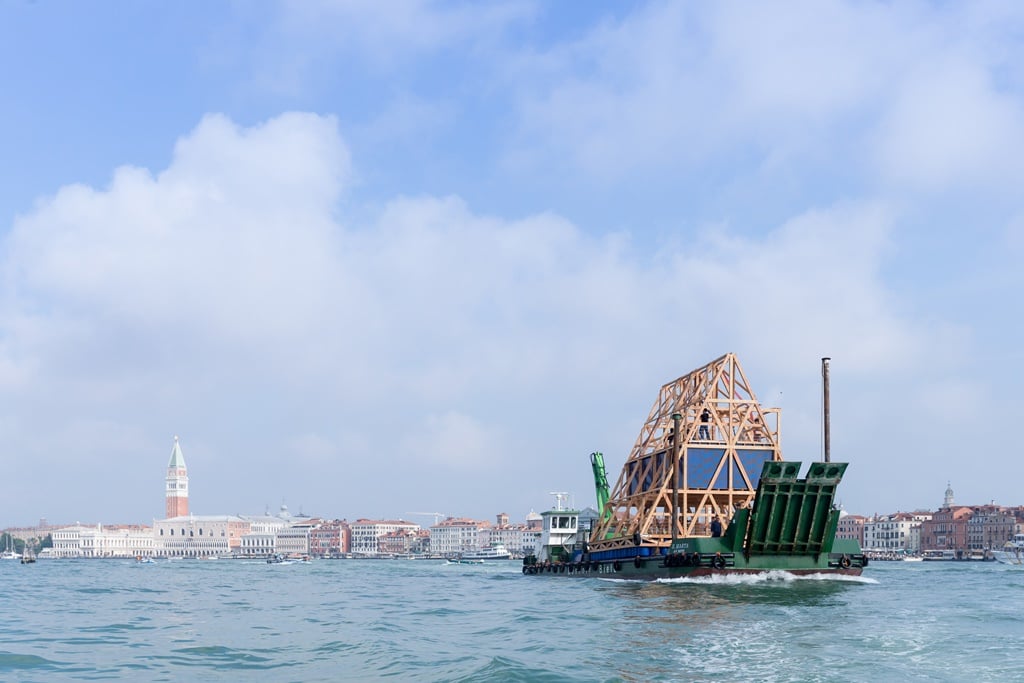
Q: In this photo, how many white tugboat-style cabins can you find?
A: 1